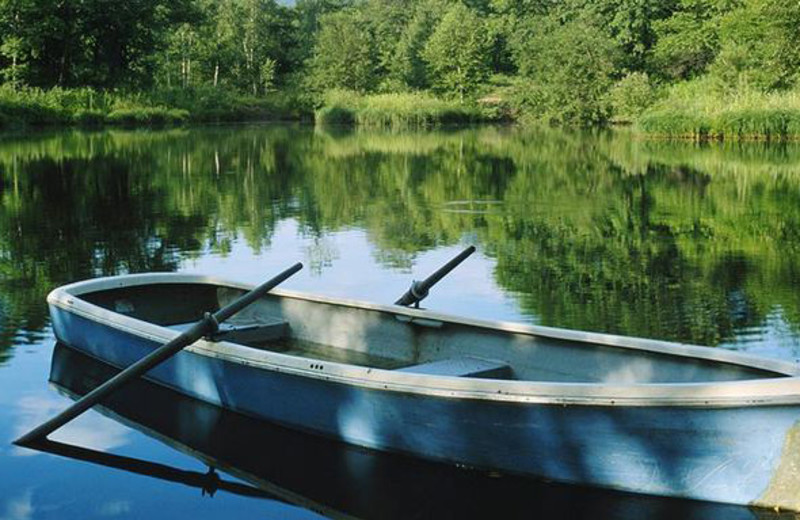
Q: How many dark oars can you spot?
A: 2